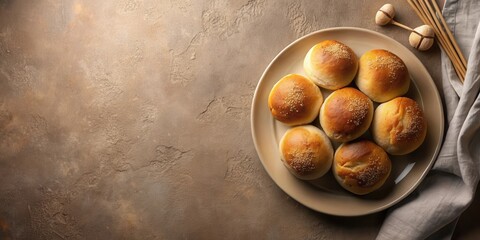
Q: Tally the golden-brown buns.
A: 7